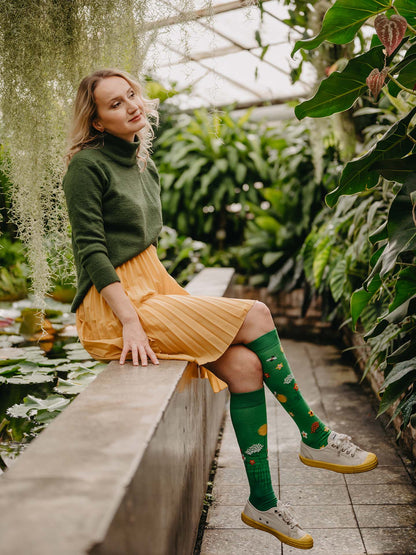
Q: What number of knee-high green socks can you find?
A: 2